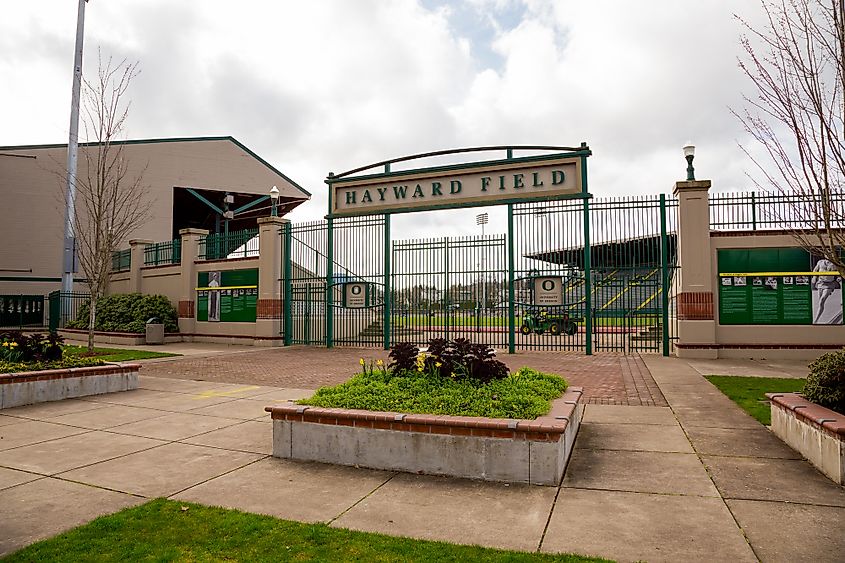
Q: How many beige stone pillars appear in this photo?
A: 4